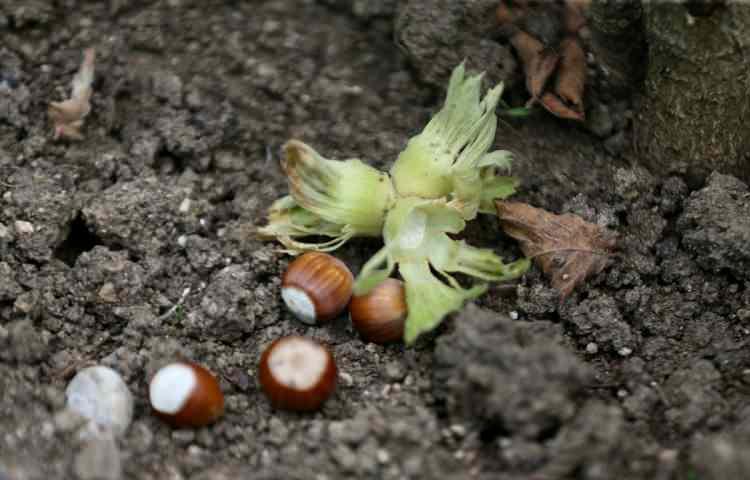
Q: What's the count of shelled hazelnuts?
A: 4